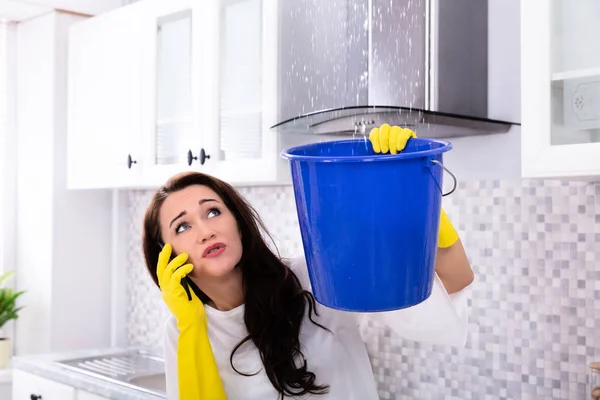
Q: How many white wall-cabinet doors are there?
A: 4